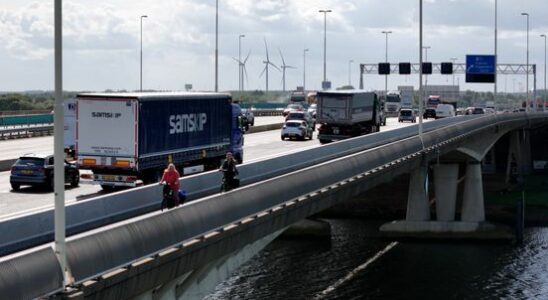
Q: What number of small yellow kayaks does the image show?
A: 0